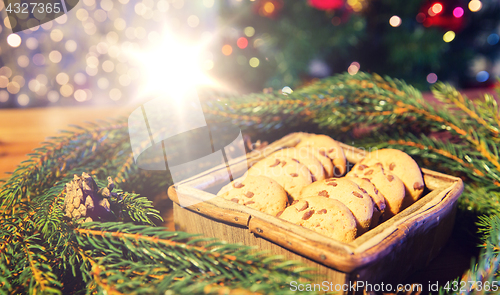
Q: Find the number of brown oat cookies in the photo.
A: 10